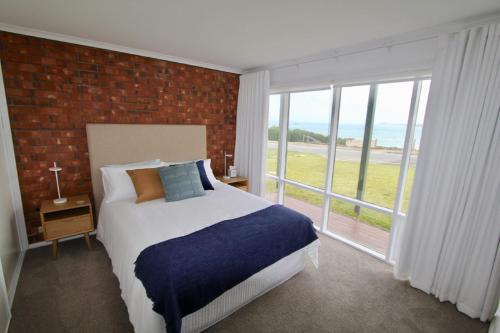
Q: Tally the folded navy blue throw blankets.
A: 1